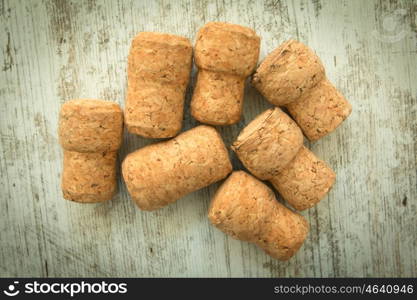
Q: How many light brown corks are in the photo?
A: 7